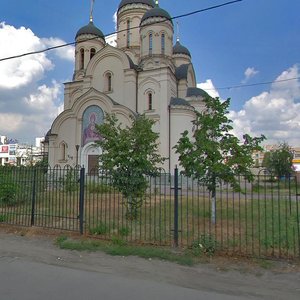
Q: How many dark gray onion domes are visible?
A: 4